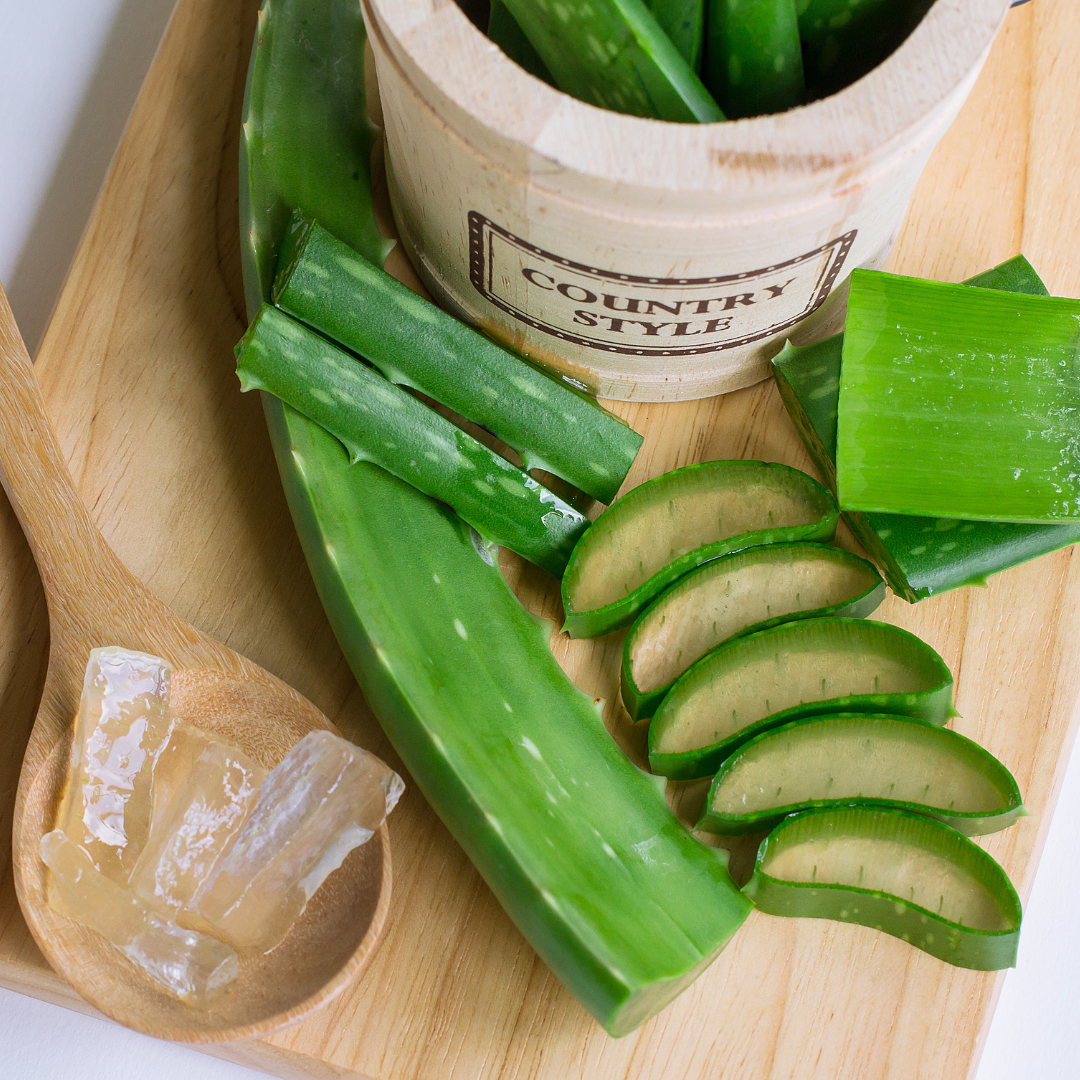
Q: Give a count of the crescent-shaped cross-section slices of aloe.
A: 5